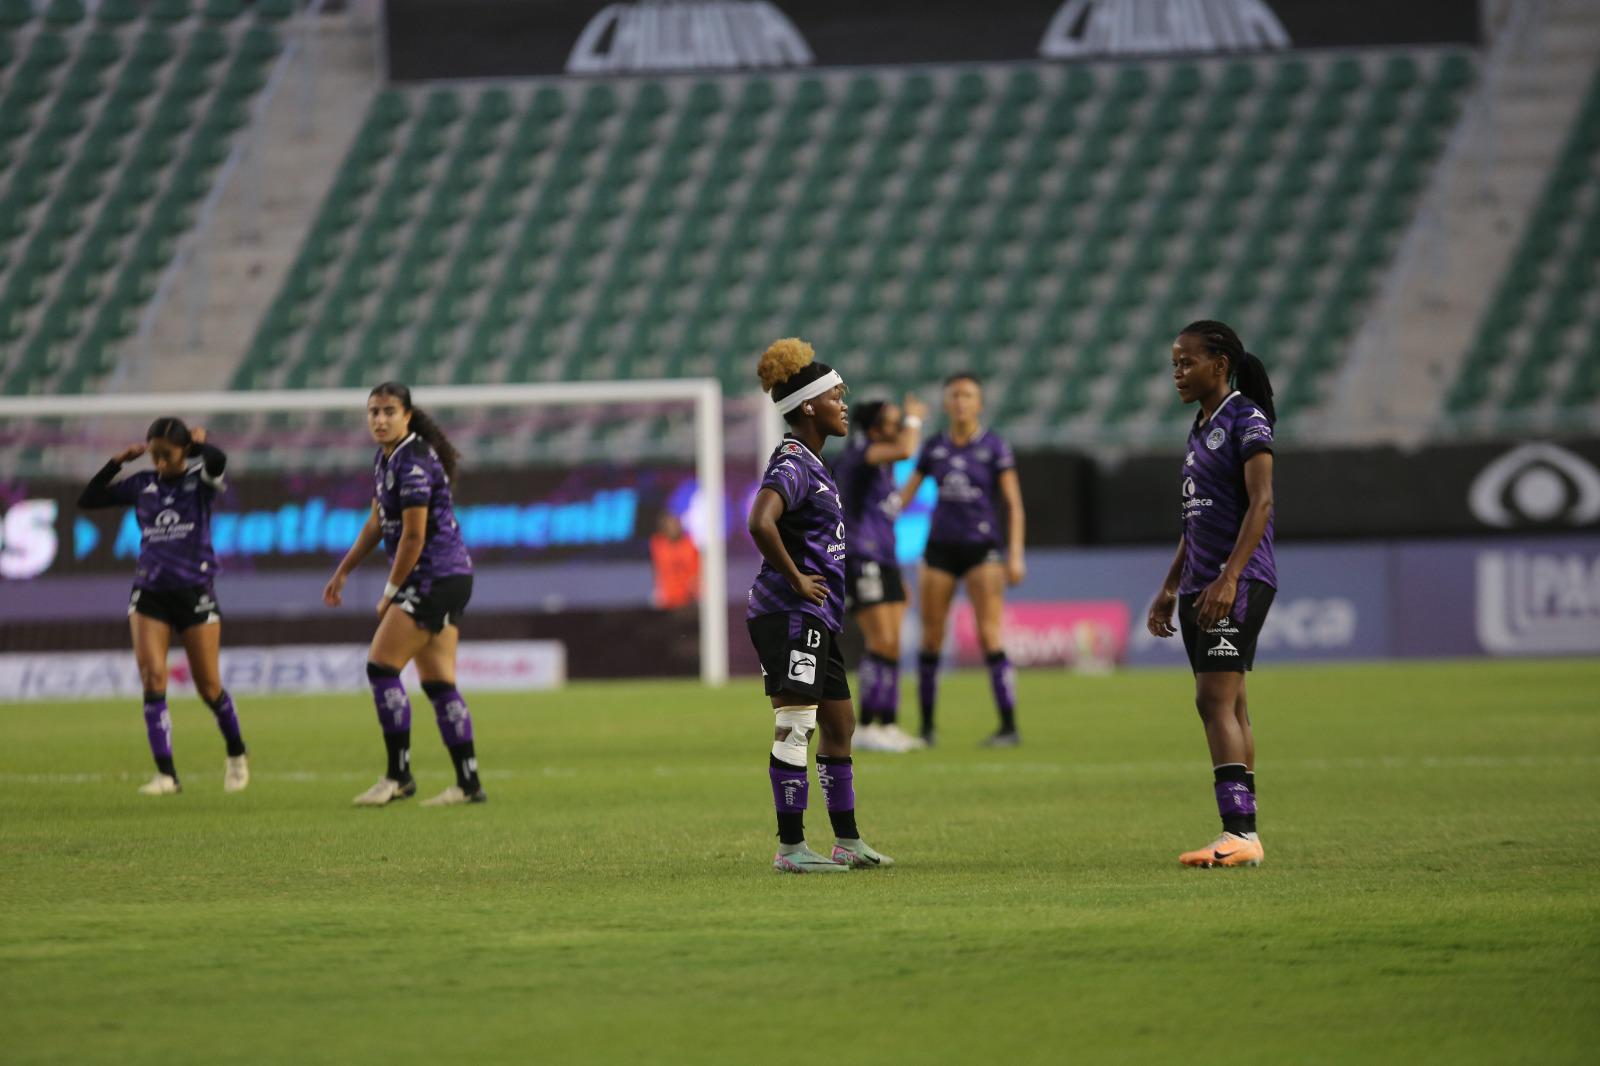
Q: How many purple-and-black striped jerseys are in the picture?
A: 6